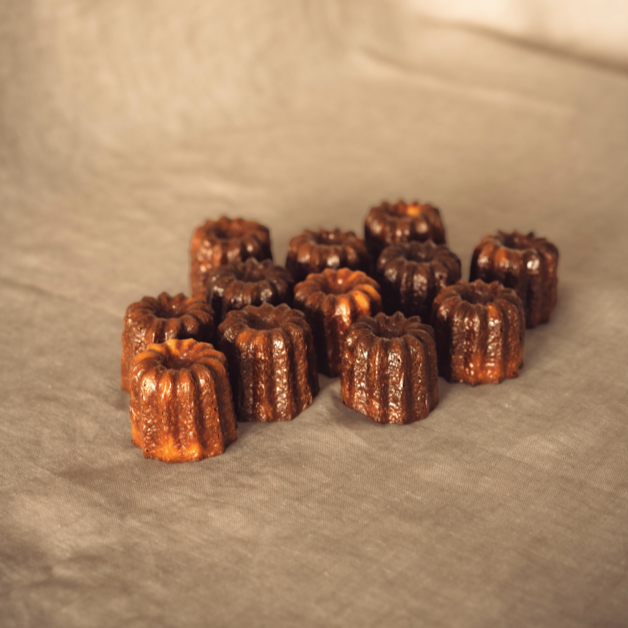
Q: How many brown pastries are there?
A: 12